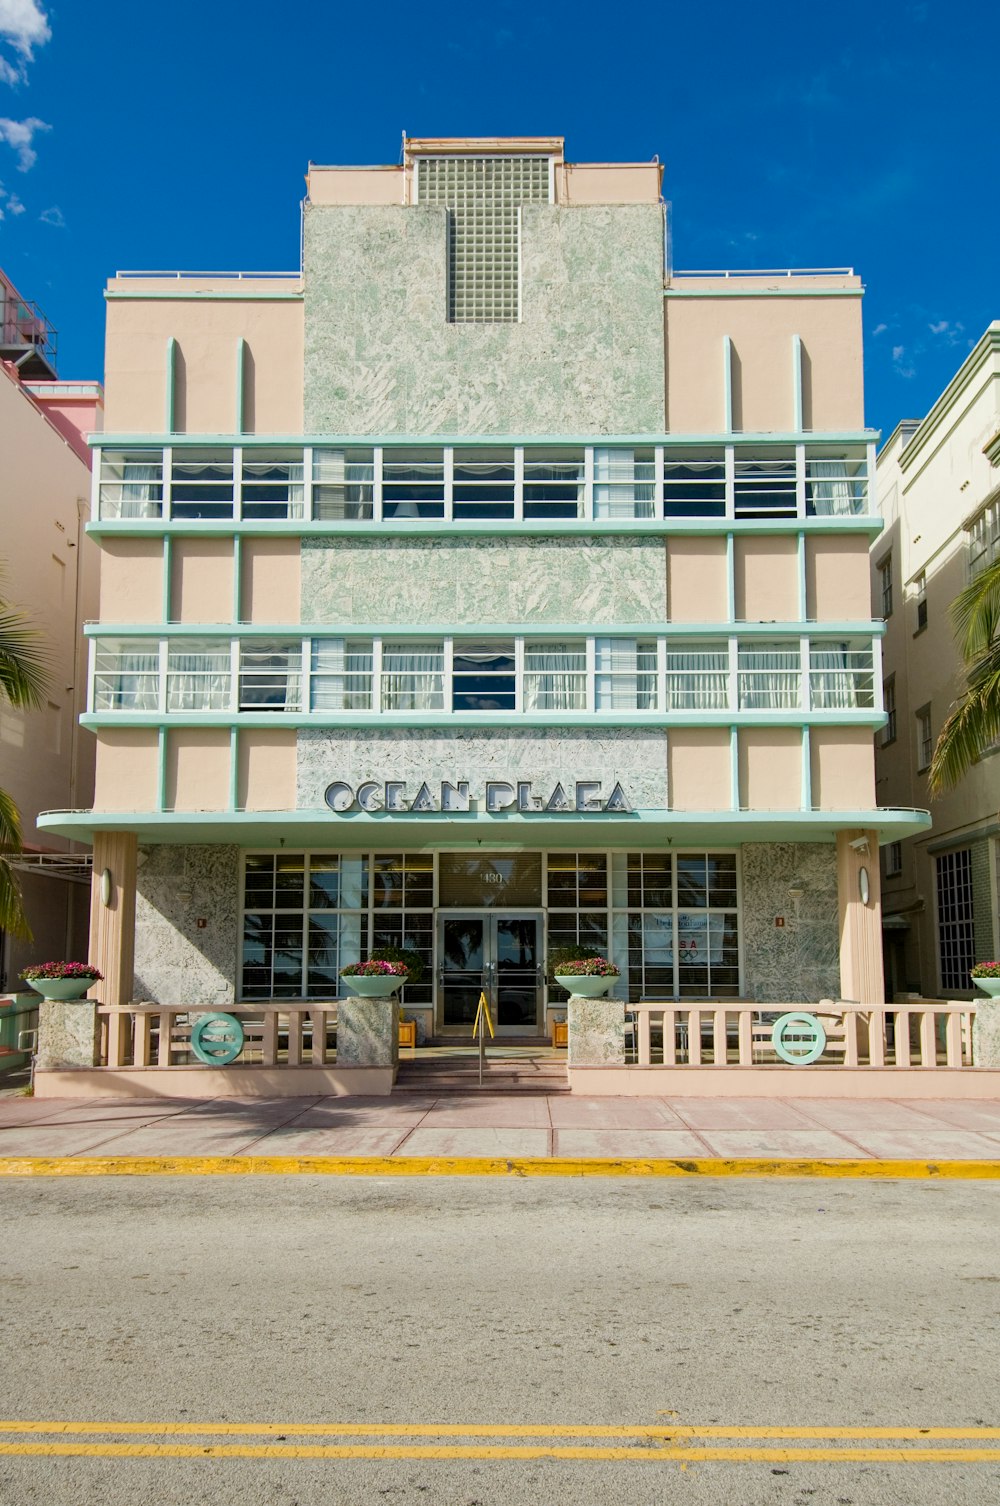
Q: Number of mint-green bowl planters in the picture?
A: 4